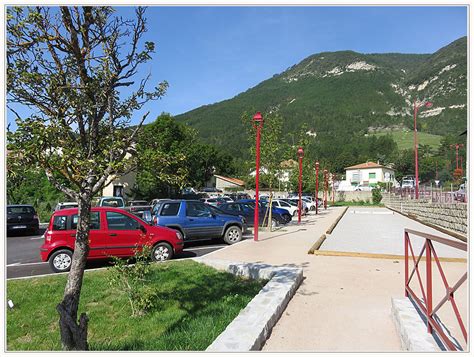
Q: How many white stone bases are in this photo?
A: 2